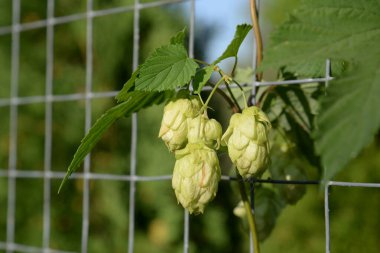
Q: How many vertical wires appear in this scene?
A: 7